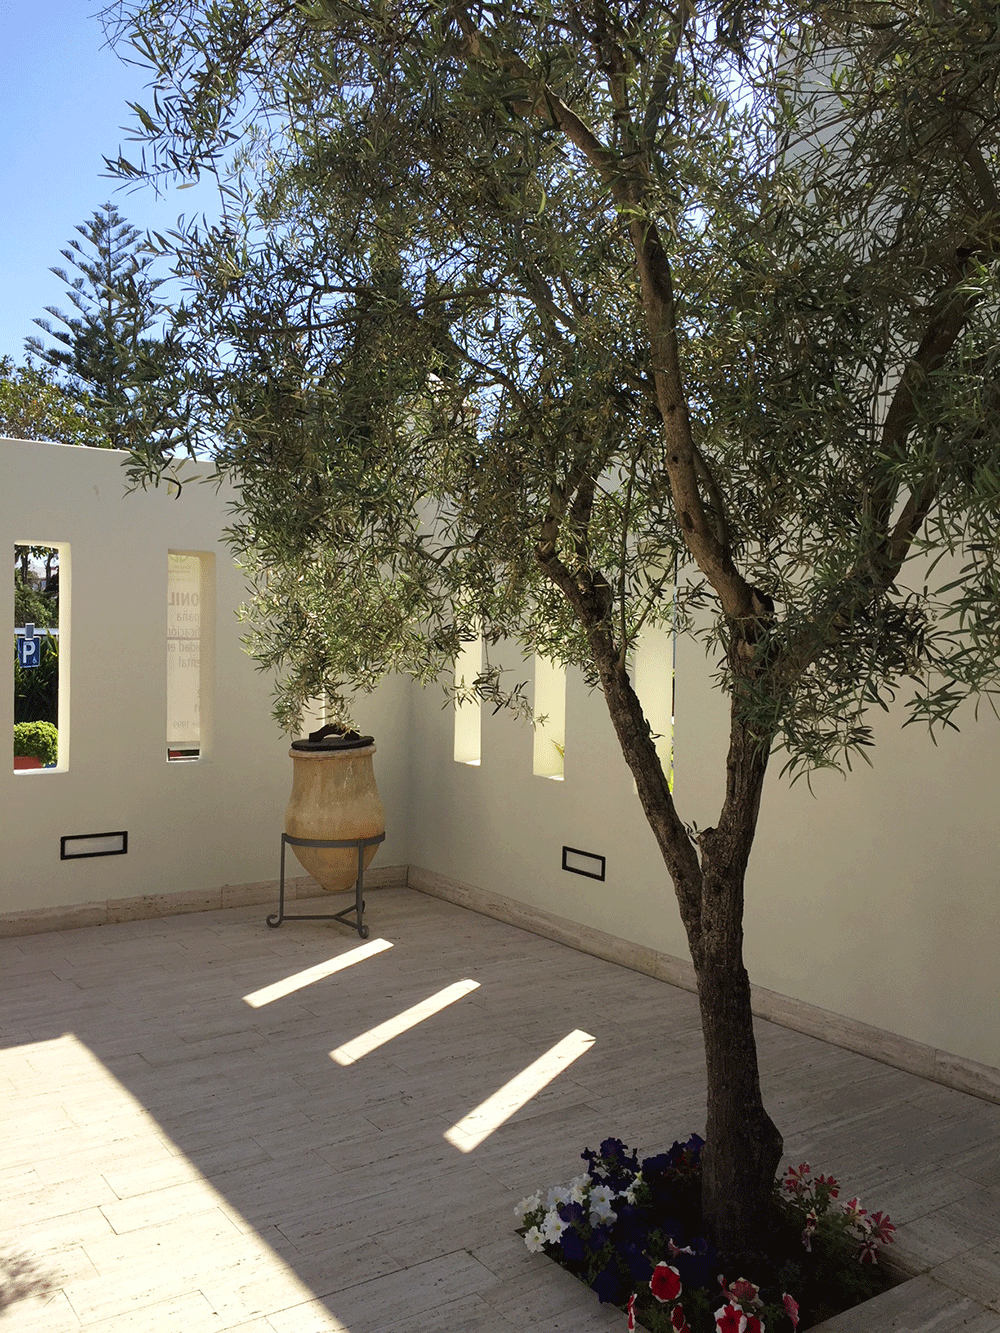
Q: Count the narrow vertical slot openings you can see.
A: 6